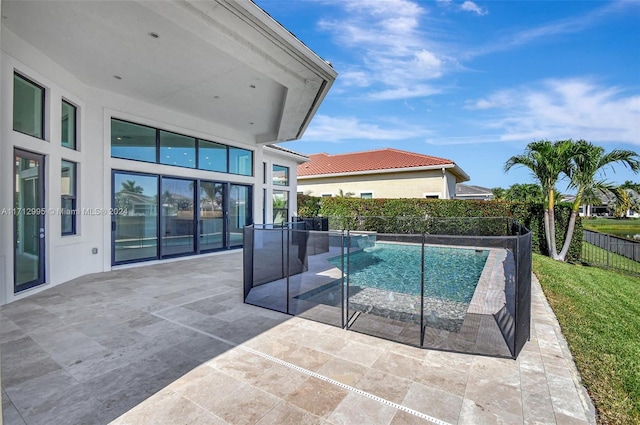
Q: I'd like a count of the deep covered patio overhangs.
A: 1